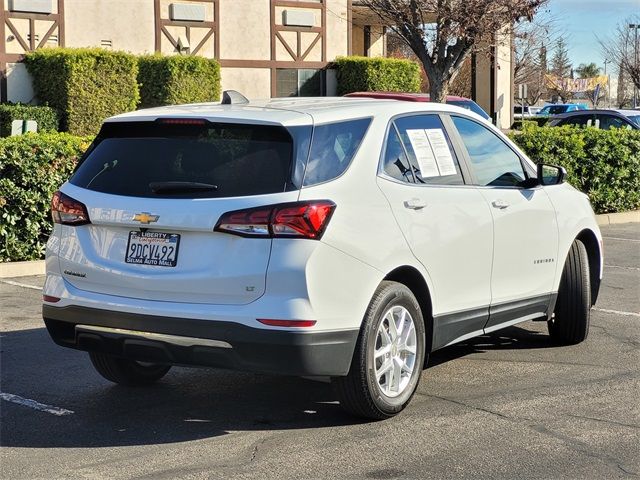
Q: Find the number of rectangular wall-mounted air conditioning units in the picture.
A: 3